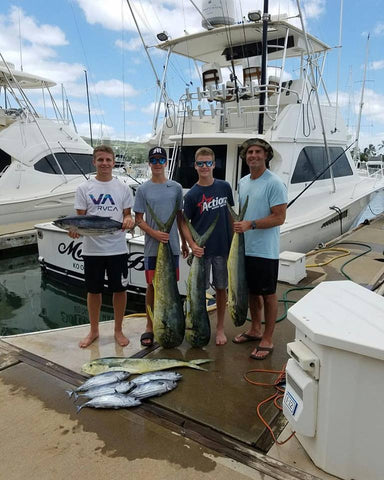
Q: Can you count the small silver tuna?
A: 5